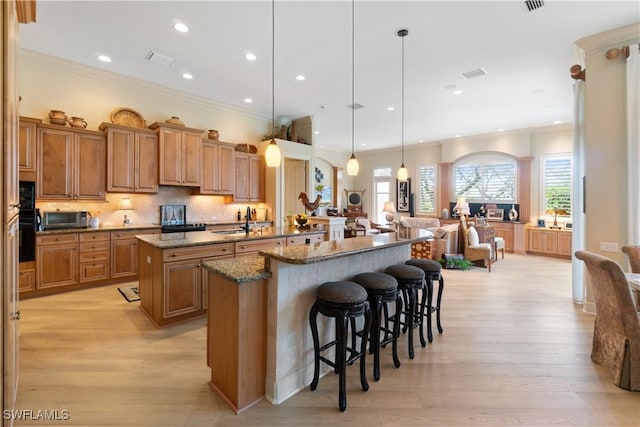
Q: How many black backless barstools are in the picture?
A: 4